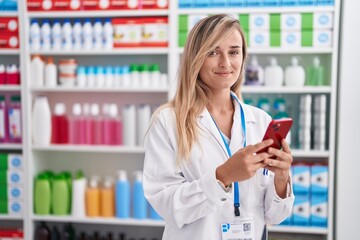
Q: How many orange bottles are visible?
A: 2